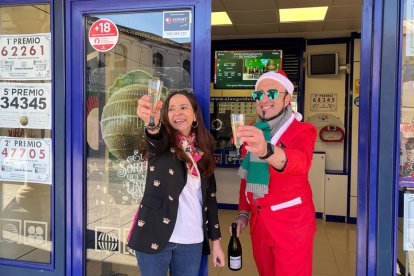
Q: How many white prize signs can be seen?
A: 3